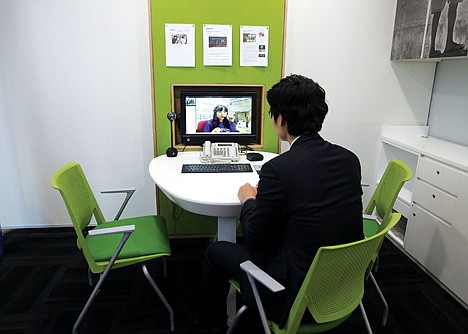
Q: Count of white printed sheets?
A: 3